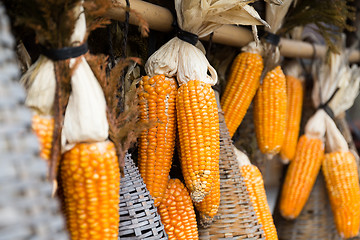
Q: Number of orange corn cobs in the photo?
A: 12